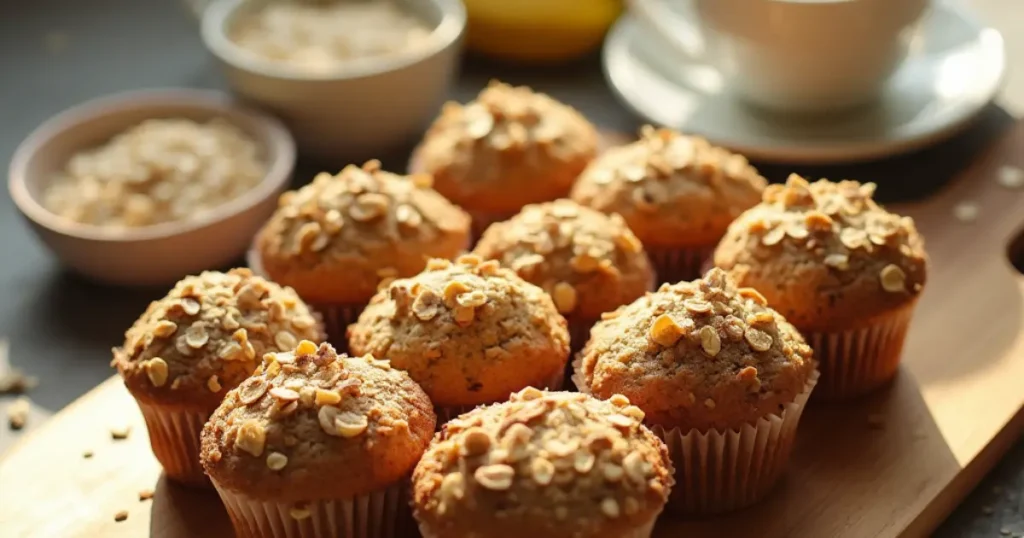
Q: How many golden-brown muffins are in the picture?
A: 10